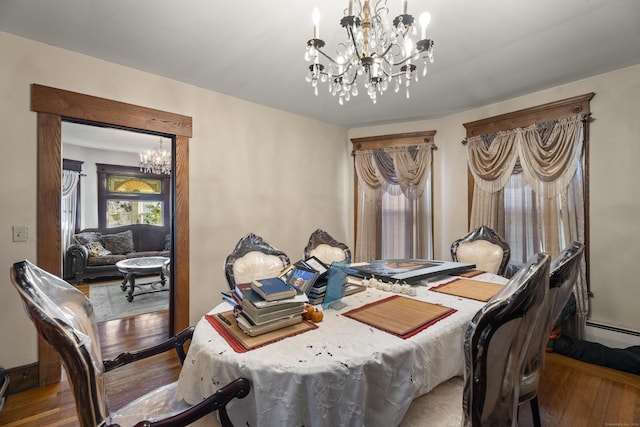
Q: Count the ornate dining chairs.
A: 6